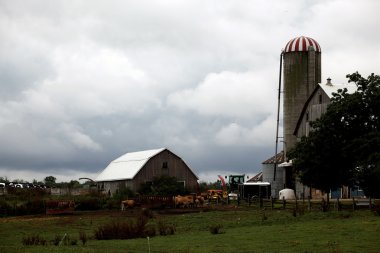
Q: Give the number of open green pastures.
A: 1